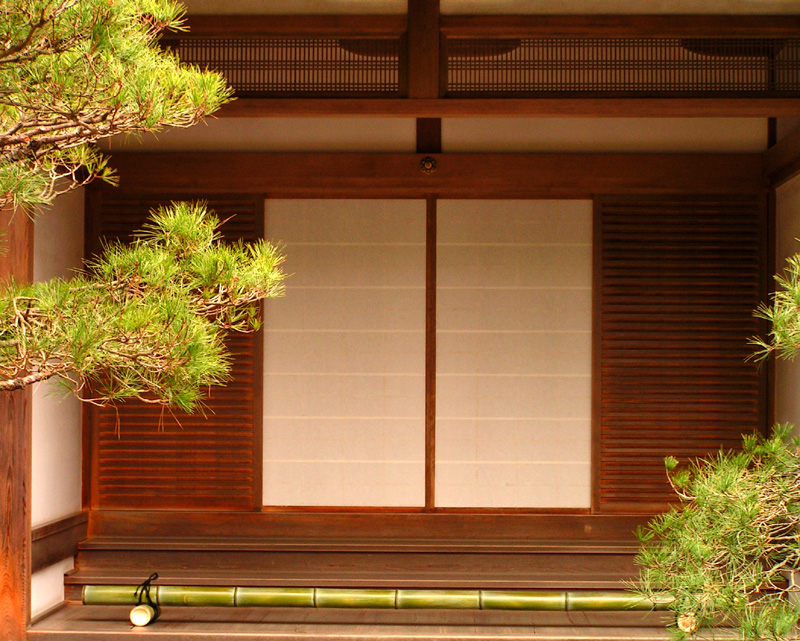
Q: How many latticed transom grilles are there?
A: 2